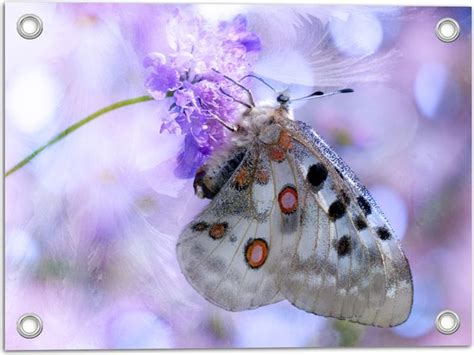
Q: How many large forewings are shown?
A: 1